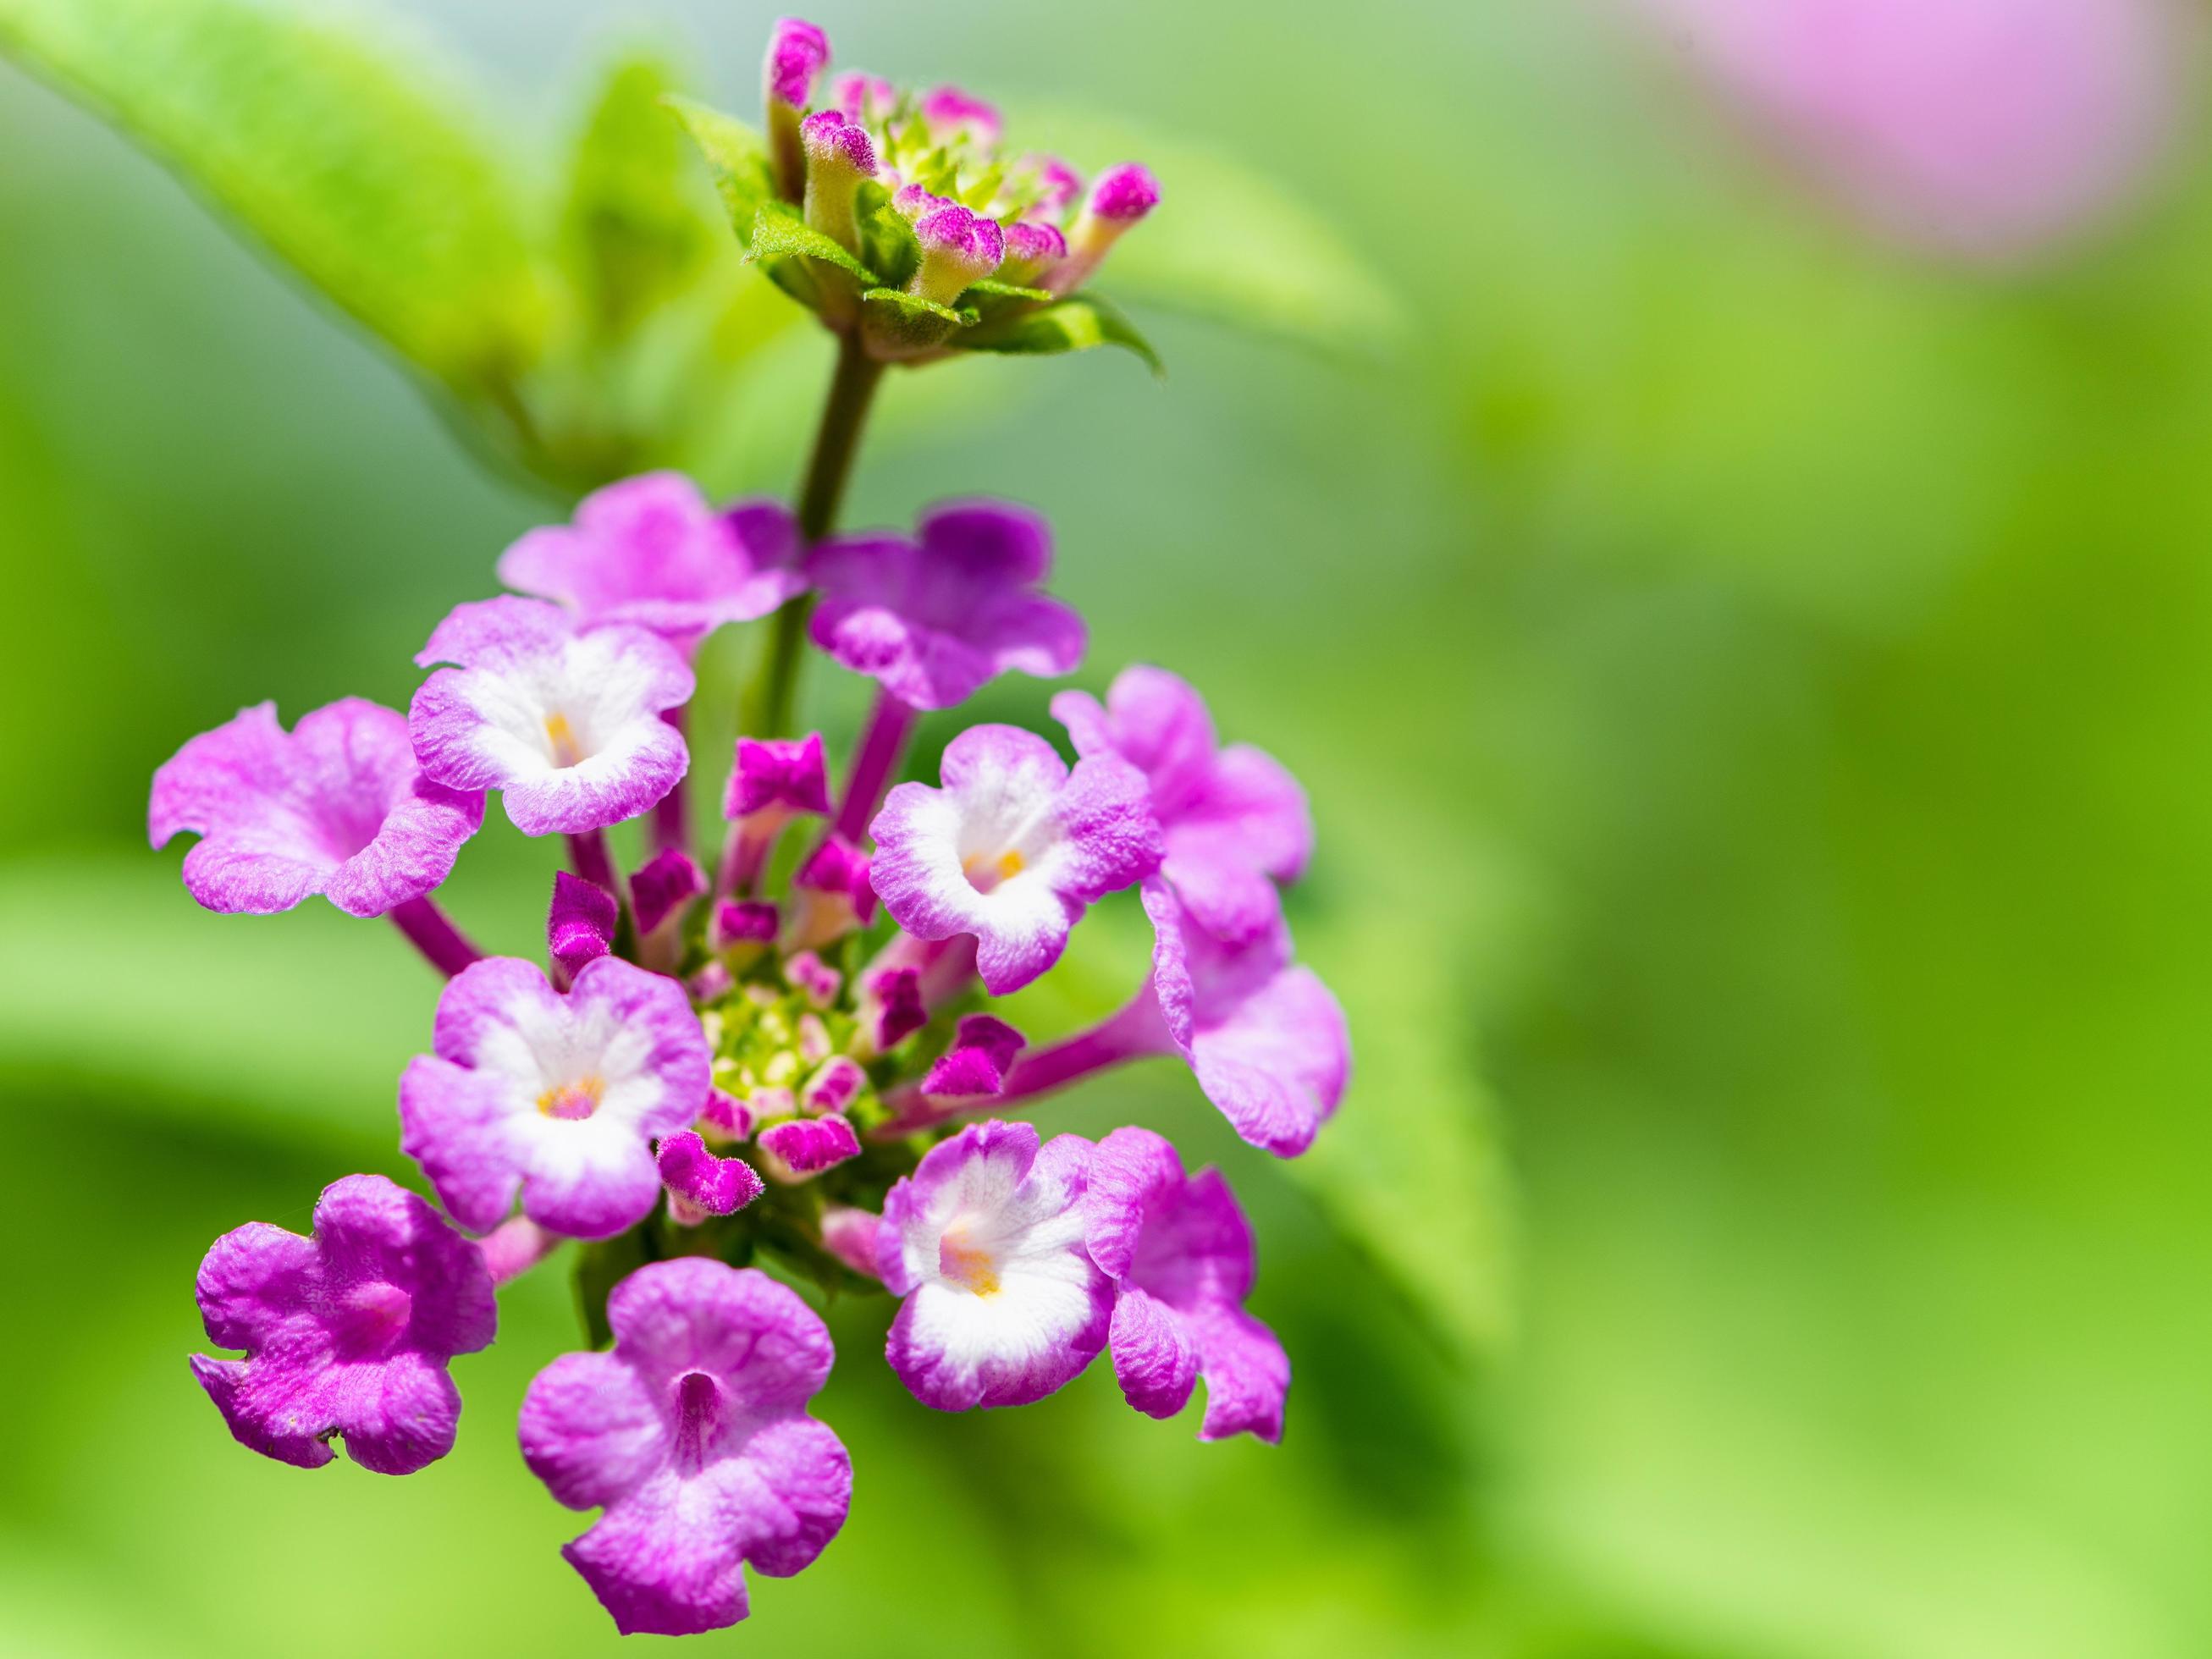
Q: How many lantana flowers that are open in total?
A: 12